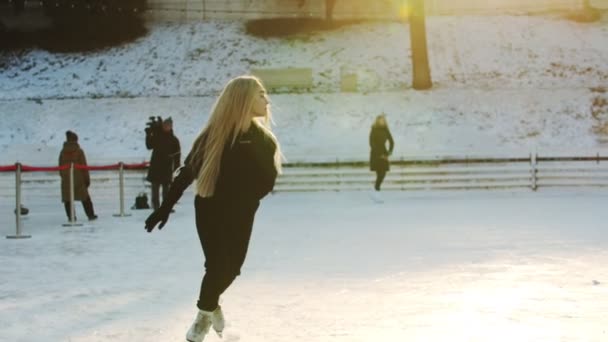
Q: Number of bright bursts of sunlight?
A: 1